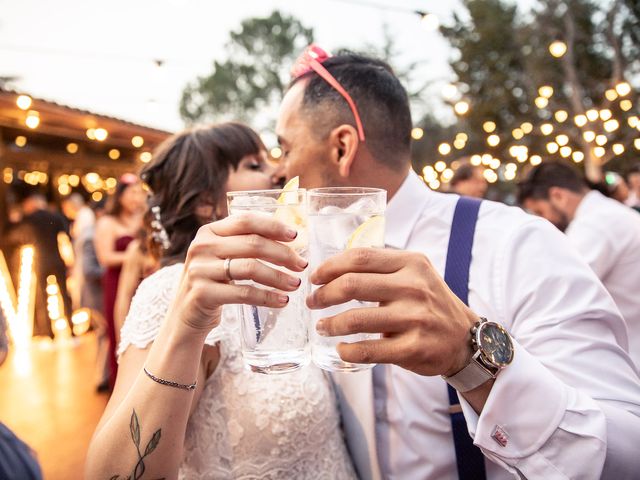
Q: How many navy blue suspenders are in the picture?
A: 1